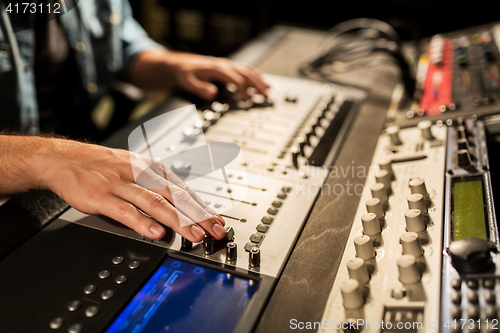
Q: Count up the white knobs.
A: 15